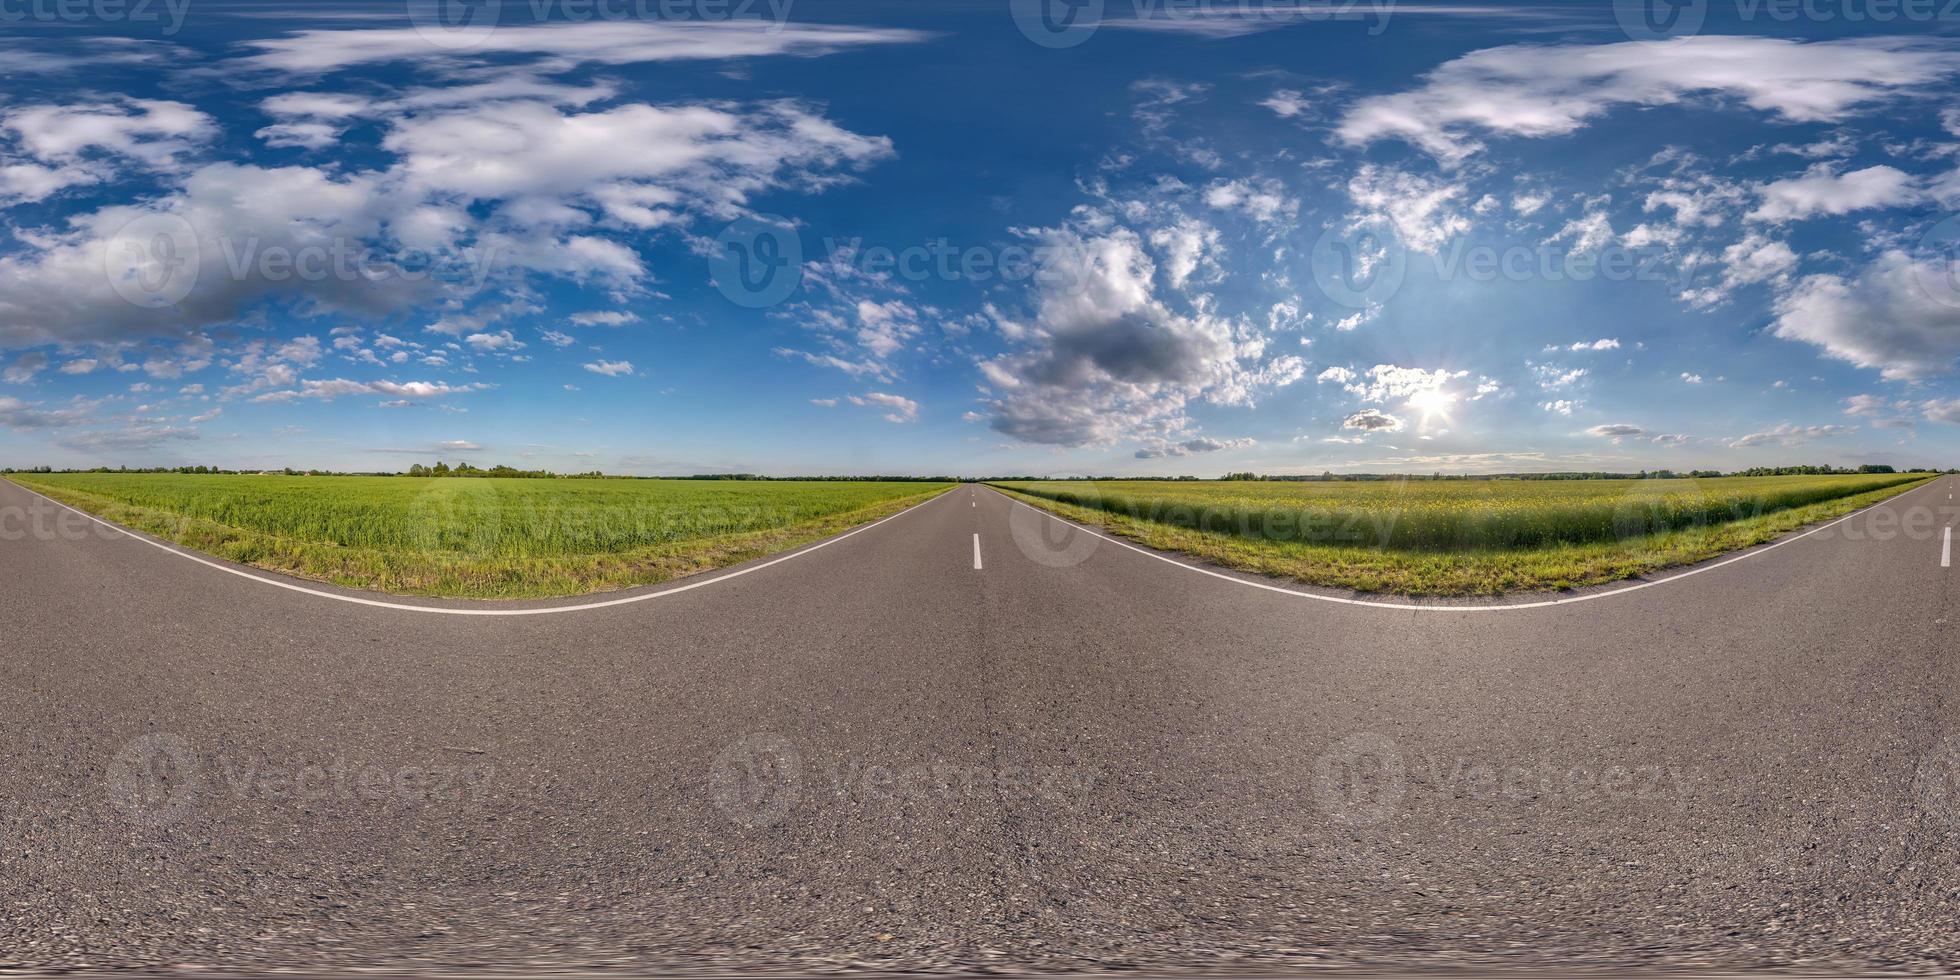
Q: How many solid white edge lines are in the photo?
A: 2